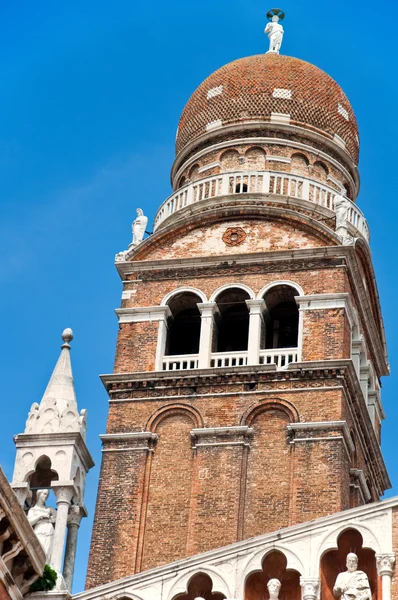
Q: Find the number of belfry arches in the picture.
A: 3